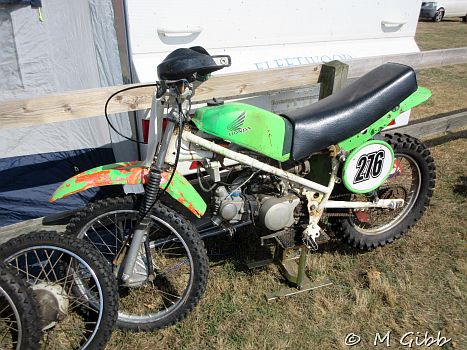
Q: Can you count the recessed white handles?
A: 2